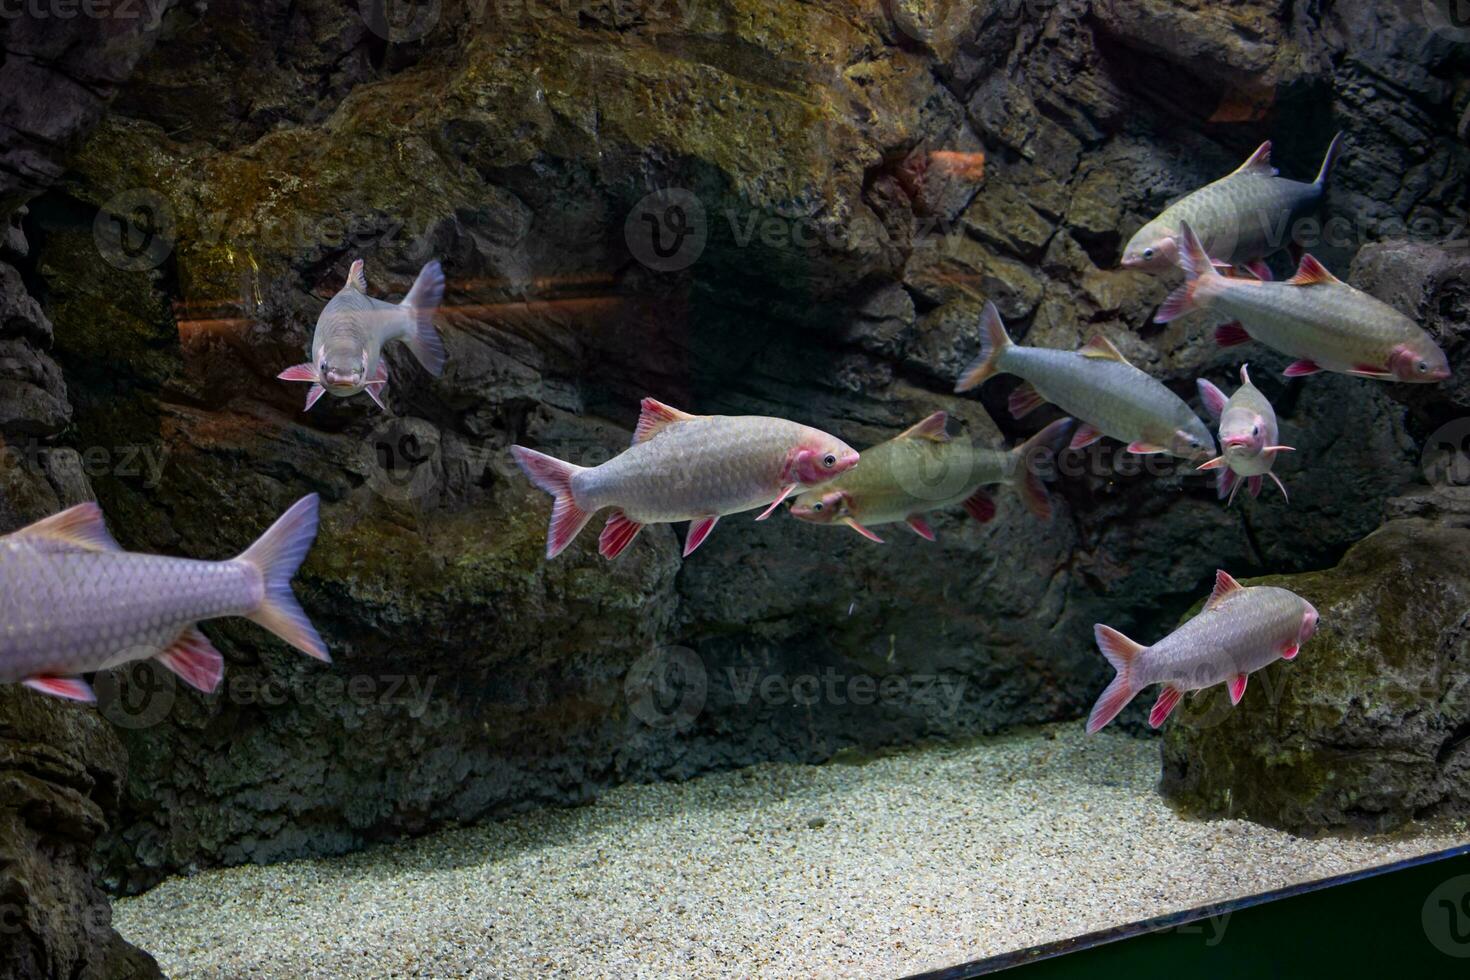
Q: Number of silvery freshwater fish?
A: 9